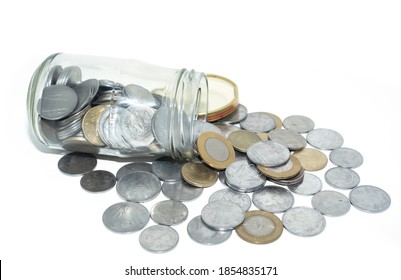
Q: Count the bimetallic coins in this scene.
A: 3